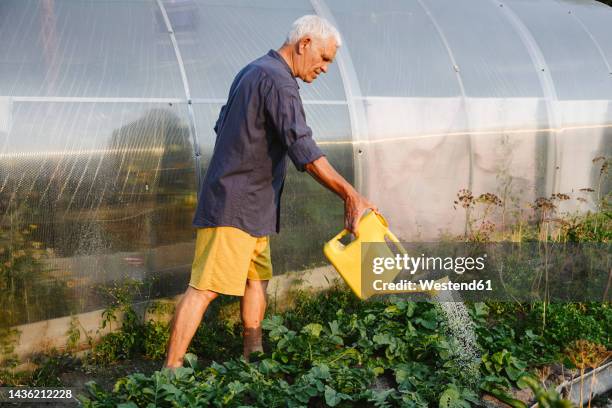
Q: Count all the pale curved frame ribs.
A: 5